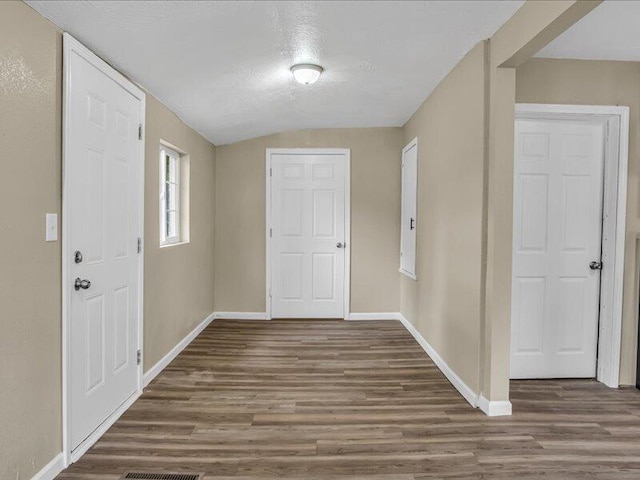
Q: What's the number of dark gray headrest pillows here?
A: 0